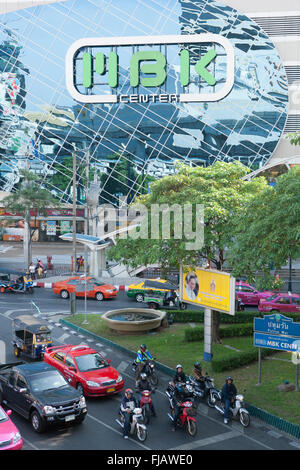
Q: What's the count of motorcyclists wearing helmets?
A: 7